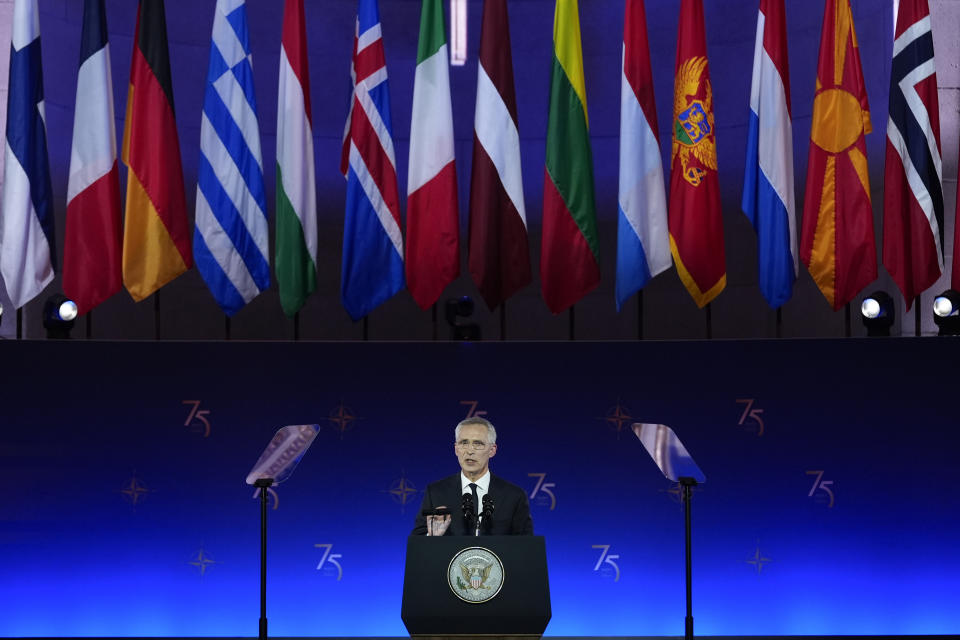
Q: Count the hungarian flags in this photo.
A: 1